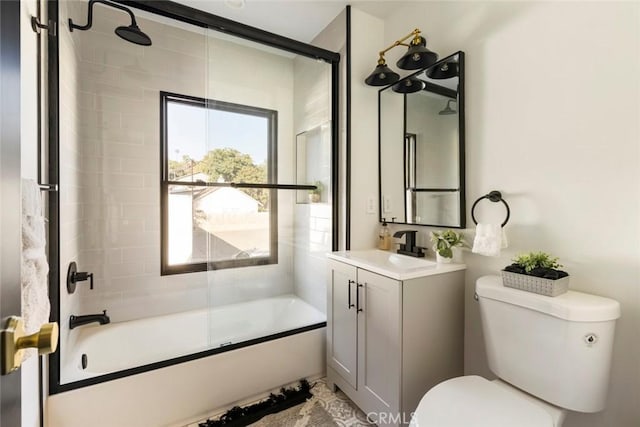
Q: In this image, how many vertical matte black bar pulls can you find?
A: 2